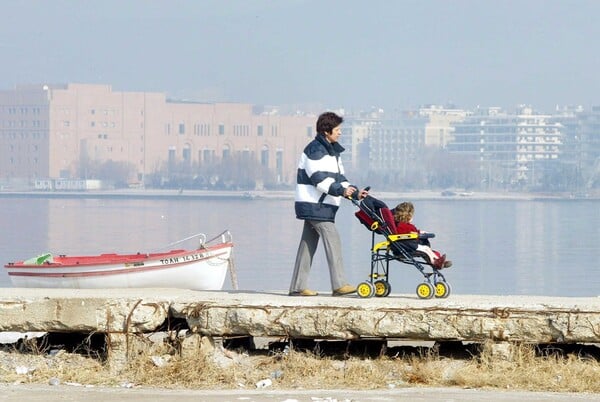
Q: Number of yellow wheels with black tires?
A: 4